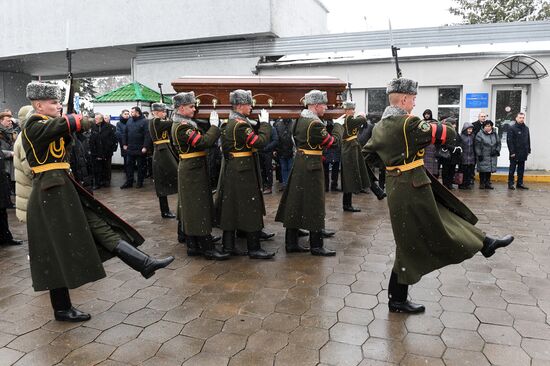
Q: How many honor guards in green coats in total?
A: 7